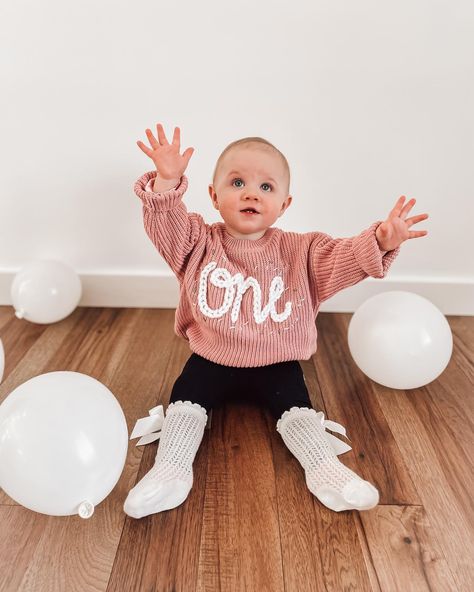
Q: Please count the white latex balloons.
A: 4